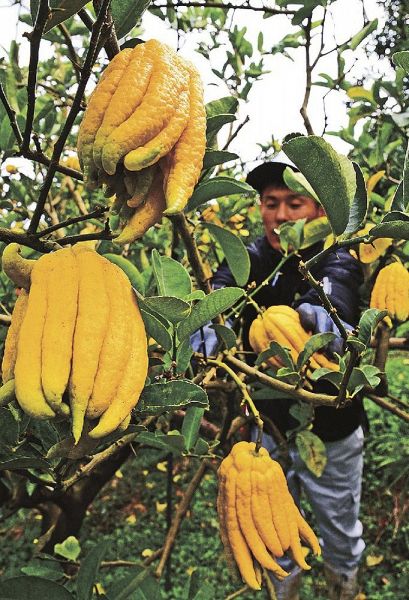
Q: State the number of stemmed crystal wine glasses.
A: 0